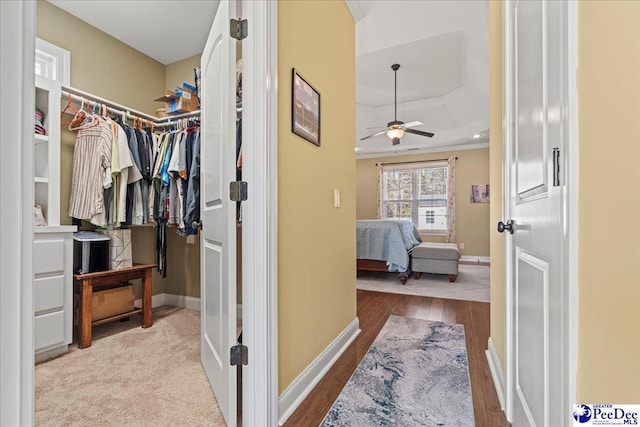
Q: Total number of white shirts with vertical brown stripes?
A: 1